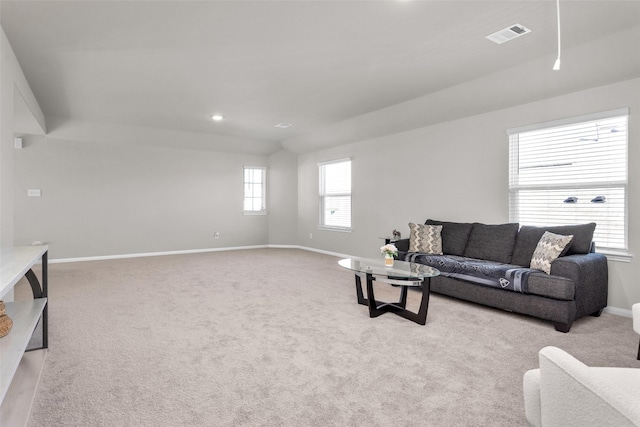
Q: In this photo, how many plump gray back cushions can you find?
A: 3